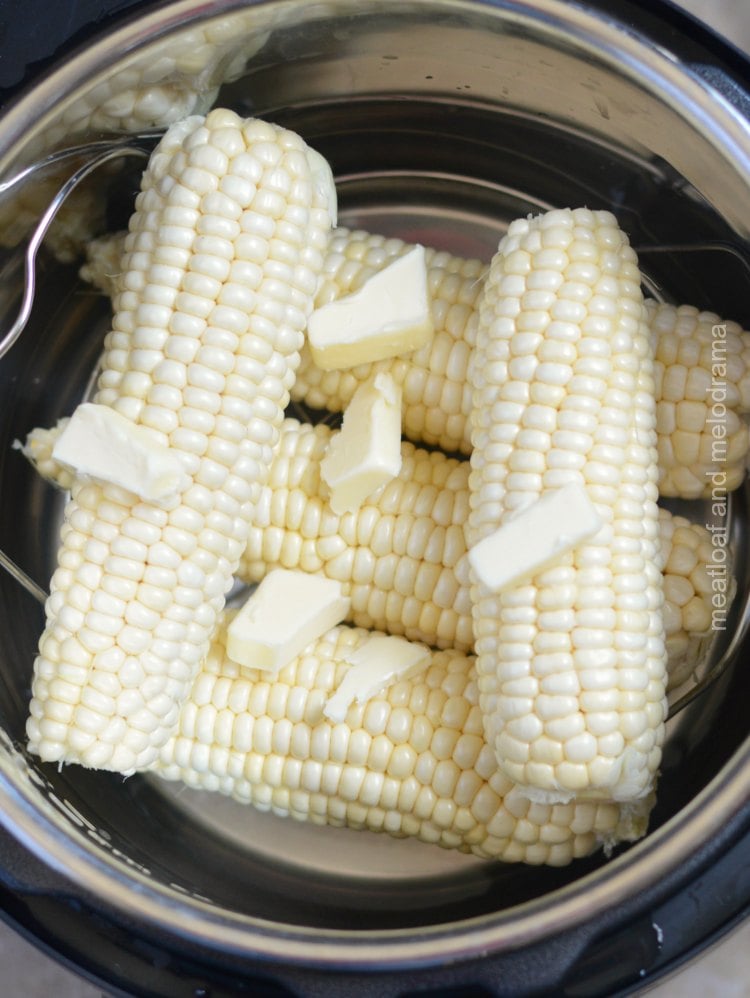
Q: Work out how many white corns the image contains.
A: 5